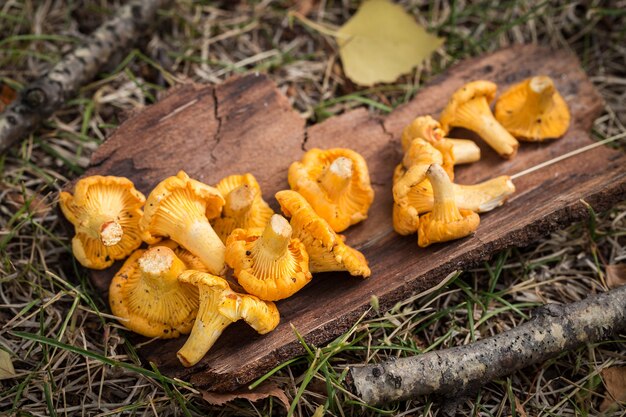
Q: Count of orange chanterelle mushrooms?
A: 13